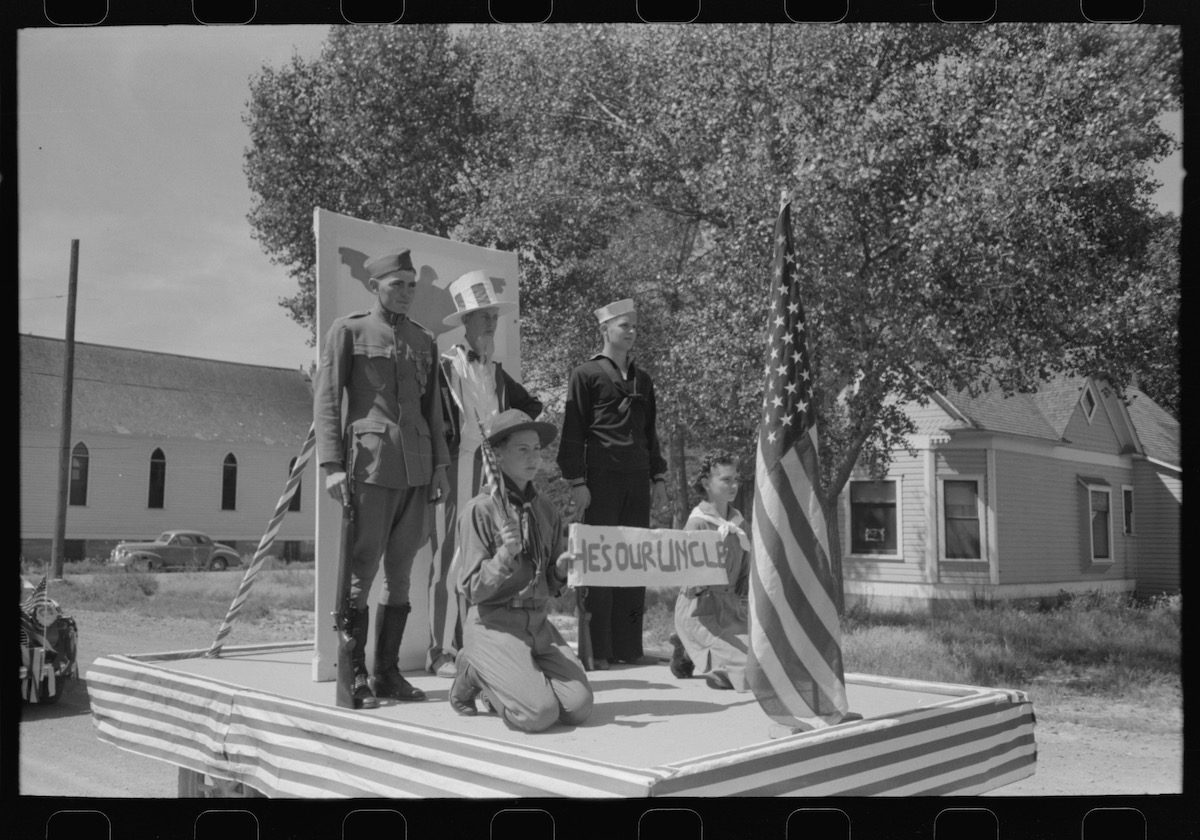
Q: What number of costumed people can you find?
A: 5